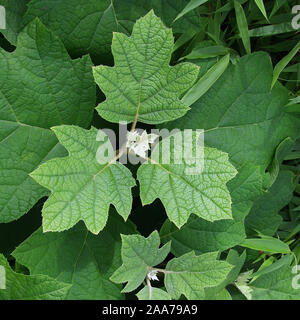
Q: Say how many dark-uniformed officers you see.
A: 0